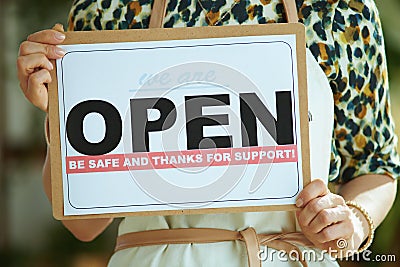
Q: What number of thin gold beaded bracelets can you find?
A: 1